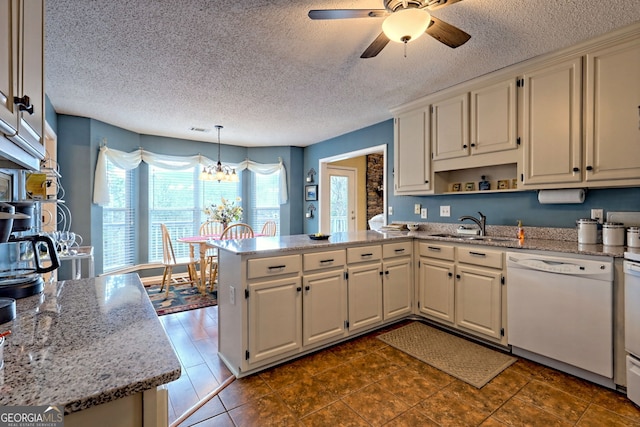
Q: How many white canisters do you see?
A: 3